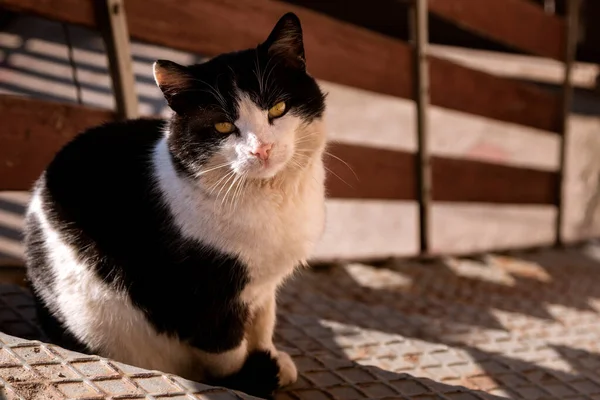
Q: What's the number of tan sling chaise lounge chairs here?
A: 0